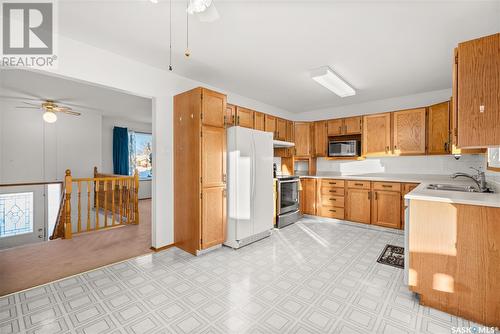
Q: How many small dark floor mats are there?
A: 1